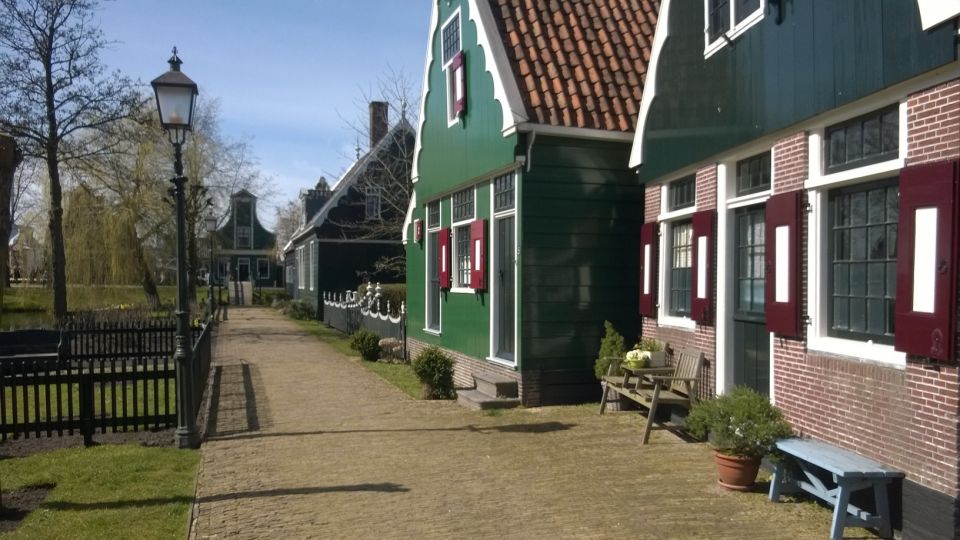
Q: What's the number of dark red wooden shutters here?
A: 8